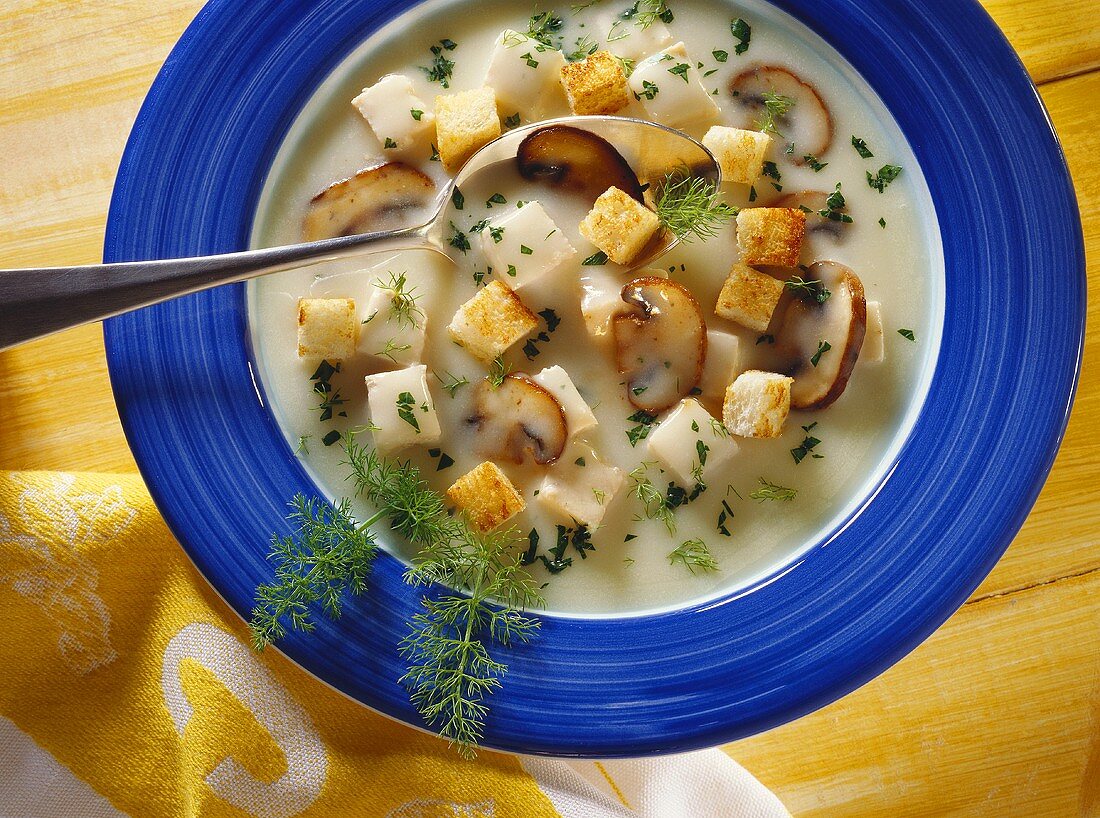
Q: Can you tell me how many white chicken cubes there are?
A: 13